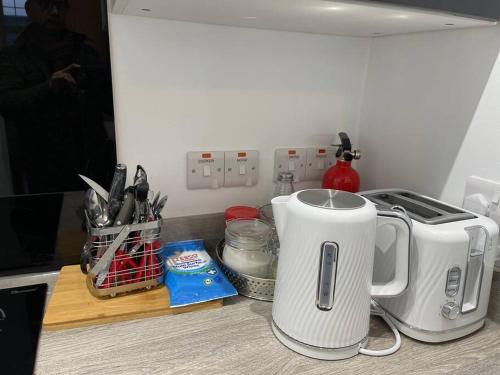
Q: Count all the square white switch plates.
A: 4